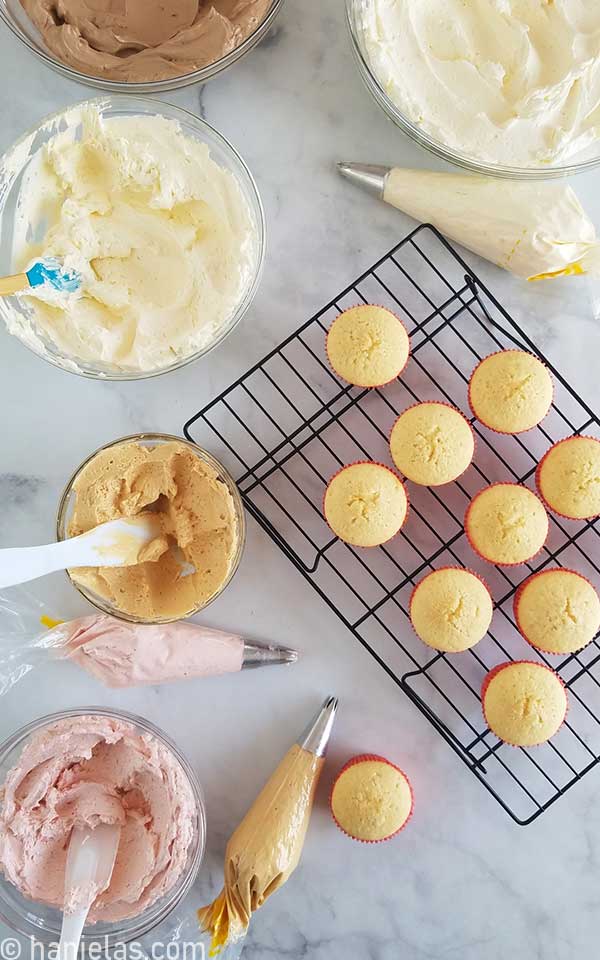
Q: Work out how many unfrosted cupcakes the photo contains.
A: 10